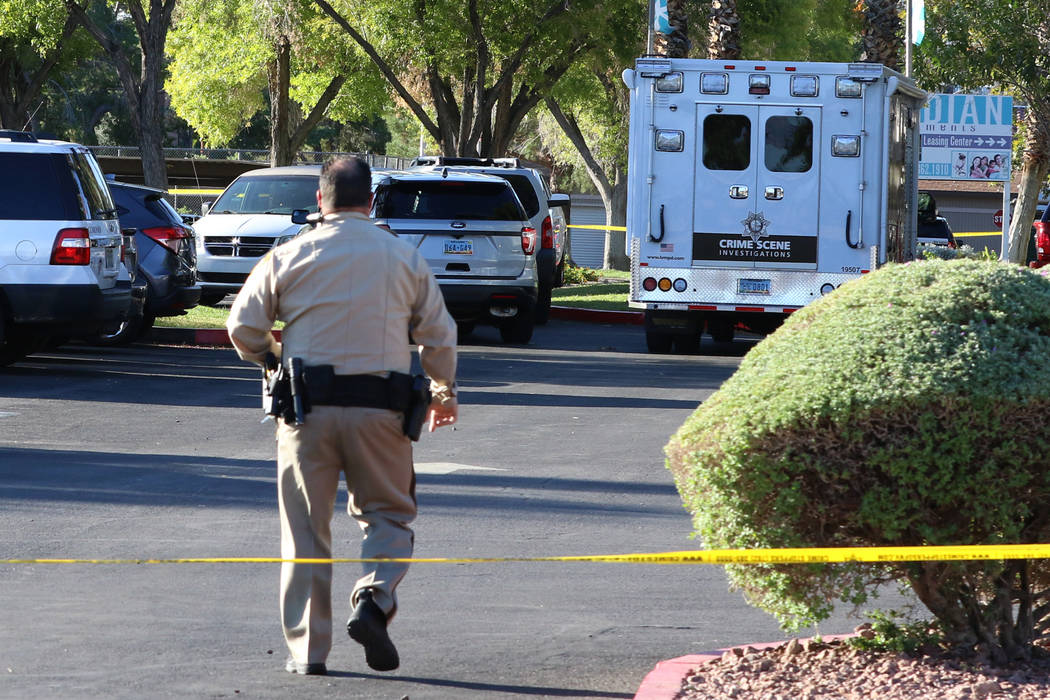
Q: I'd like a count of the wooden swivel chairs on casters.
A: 0